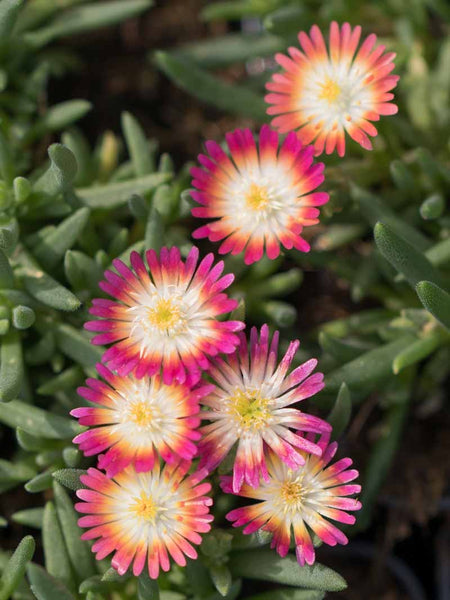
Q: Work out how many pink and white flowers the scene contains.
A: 7